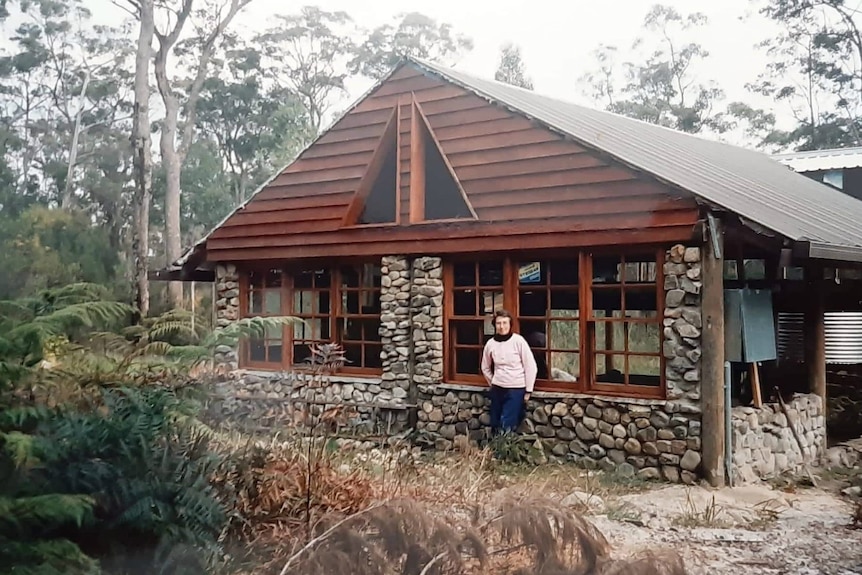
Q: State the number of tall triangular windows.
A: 2